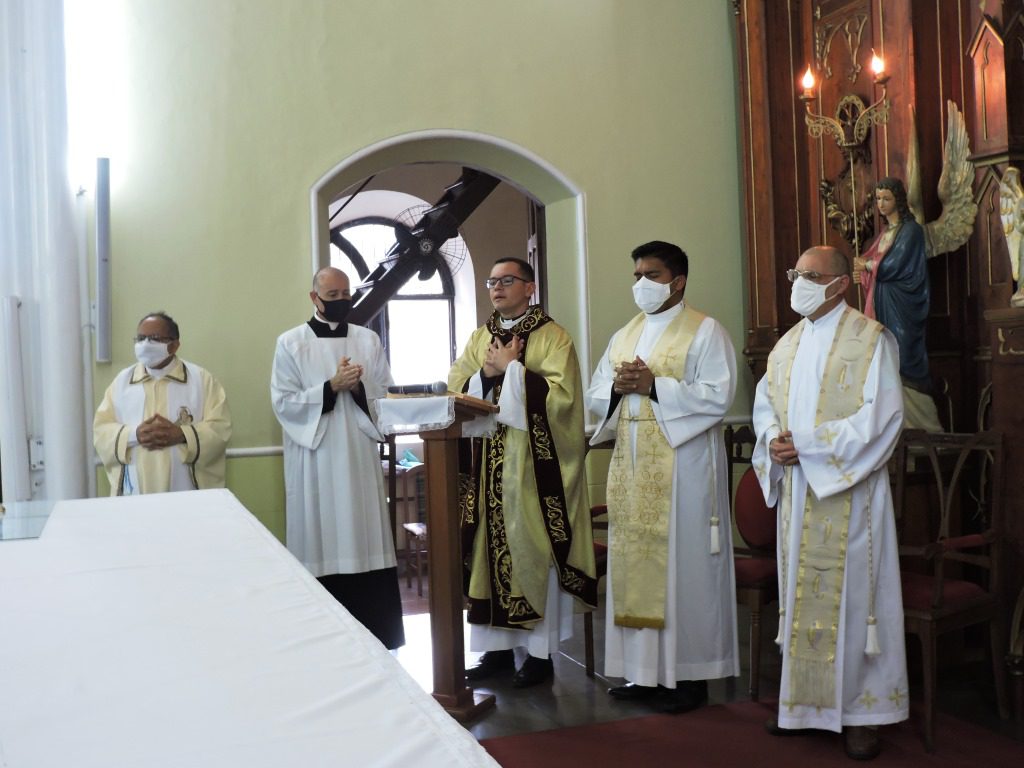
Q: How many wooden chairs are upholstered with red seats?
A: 3